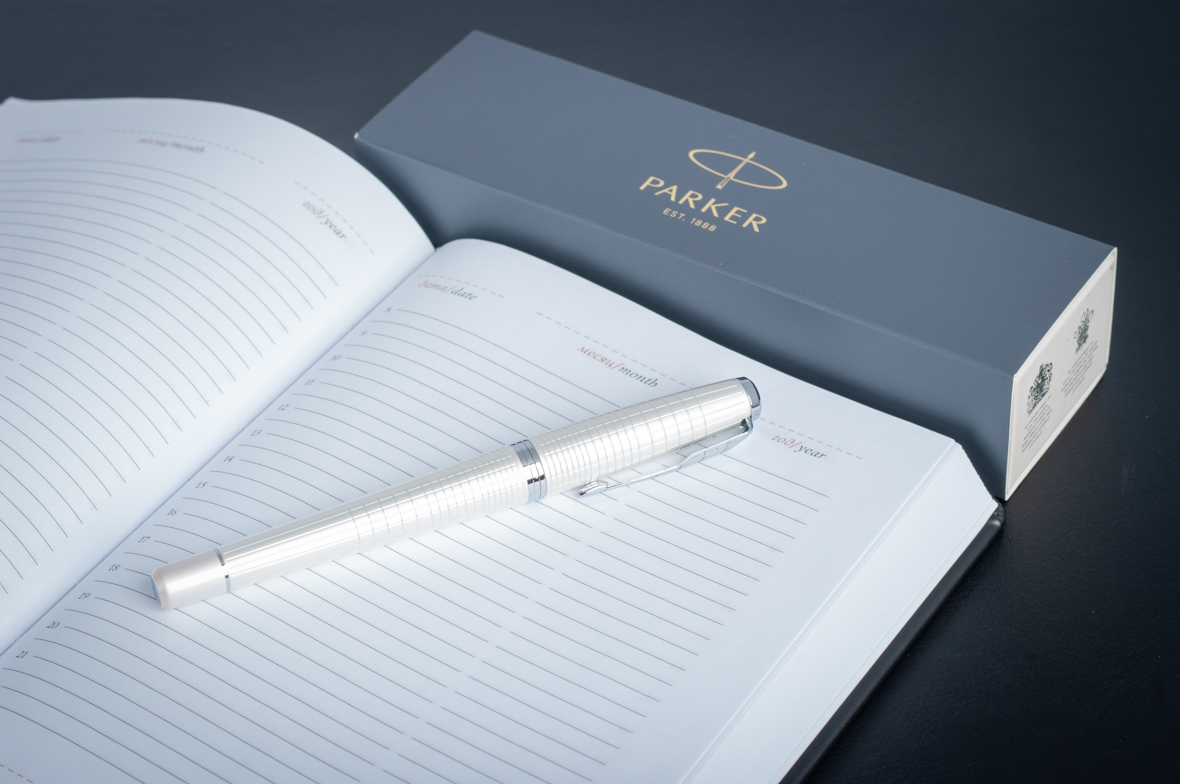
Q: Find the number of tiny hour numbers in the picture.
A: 14